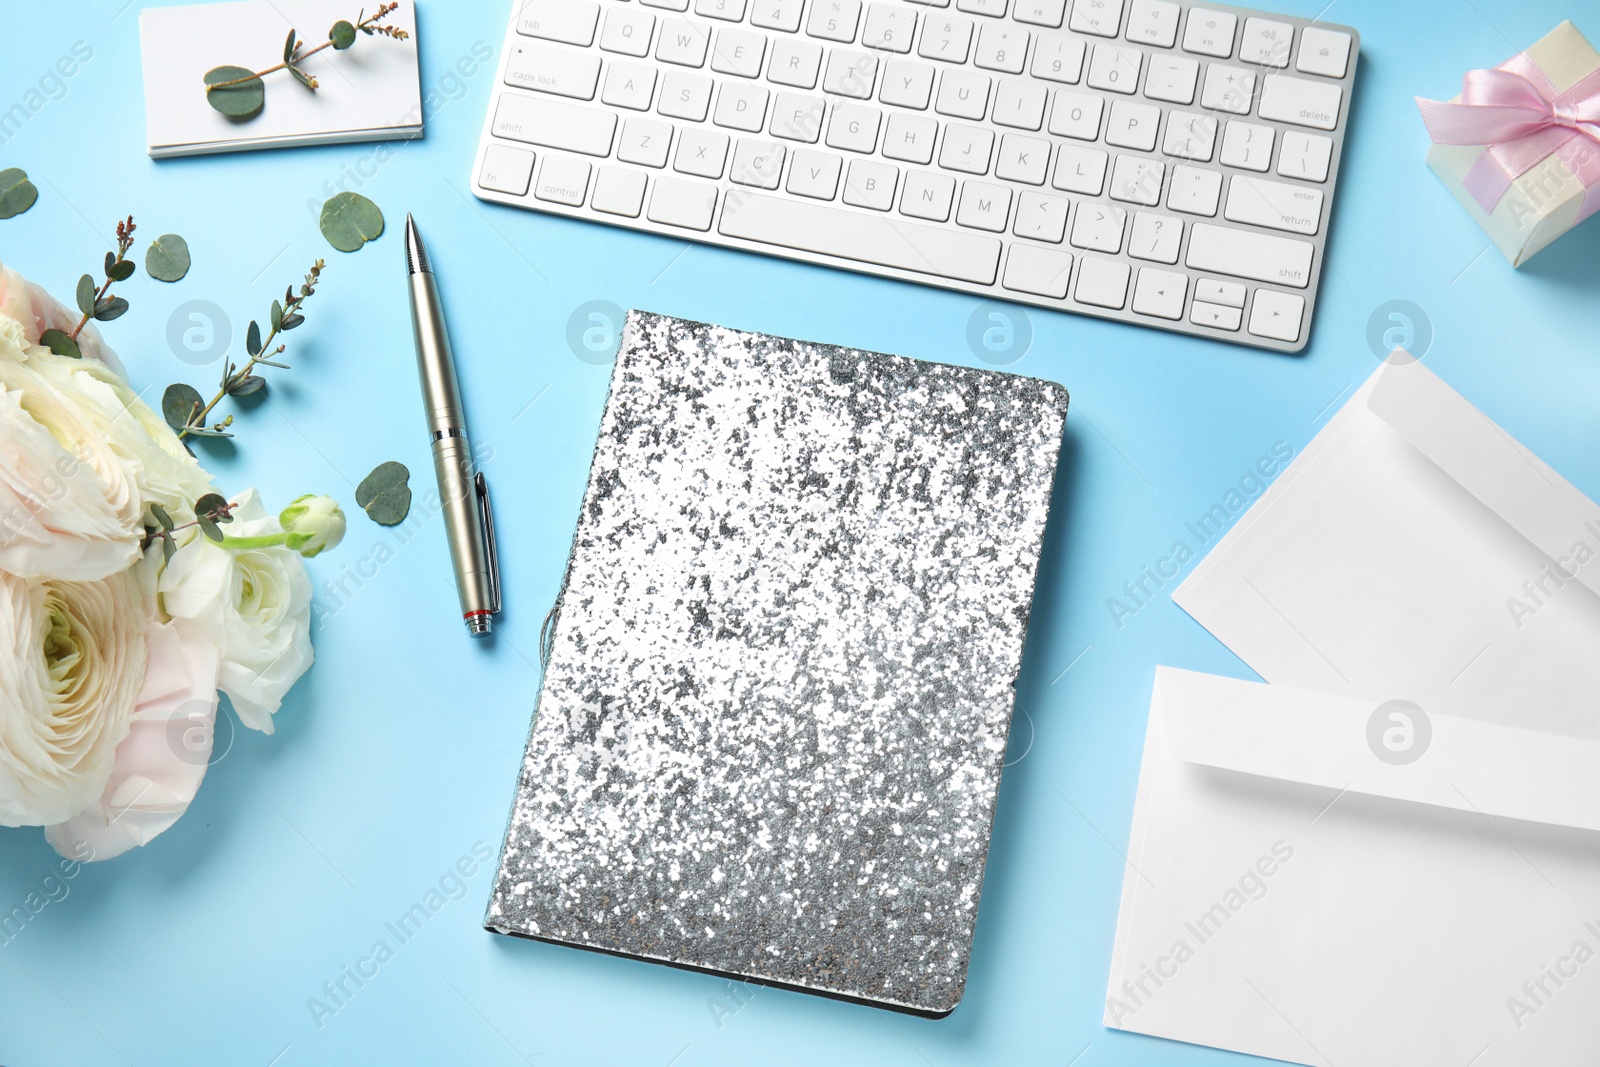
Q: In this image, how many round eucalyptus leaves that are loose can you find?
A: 4